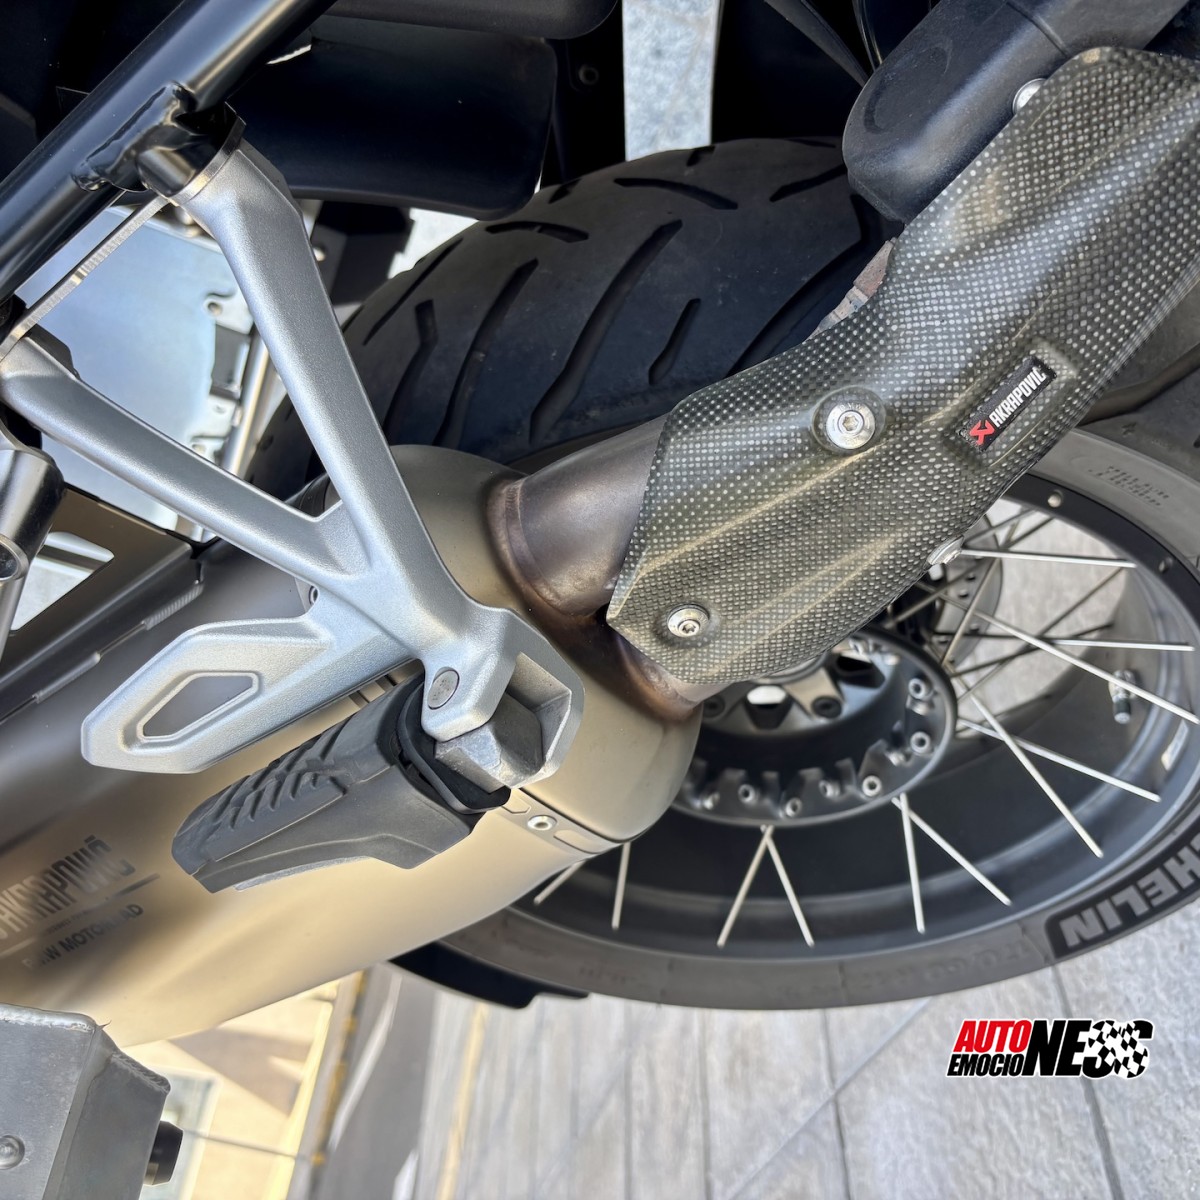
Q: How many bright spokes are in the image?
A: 11